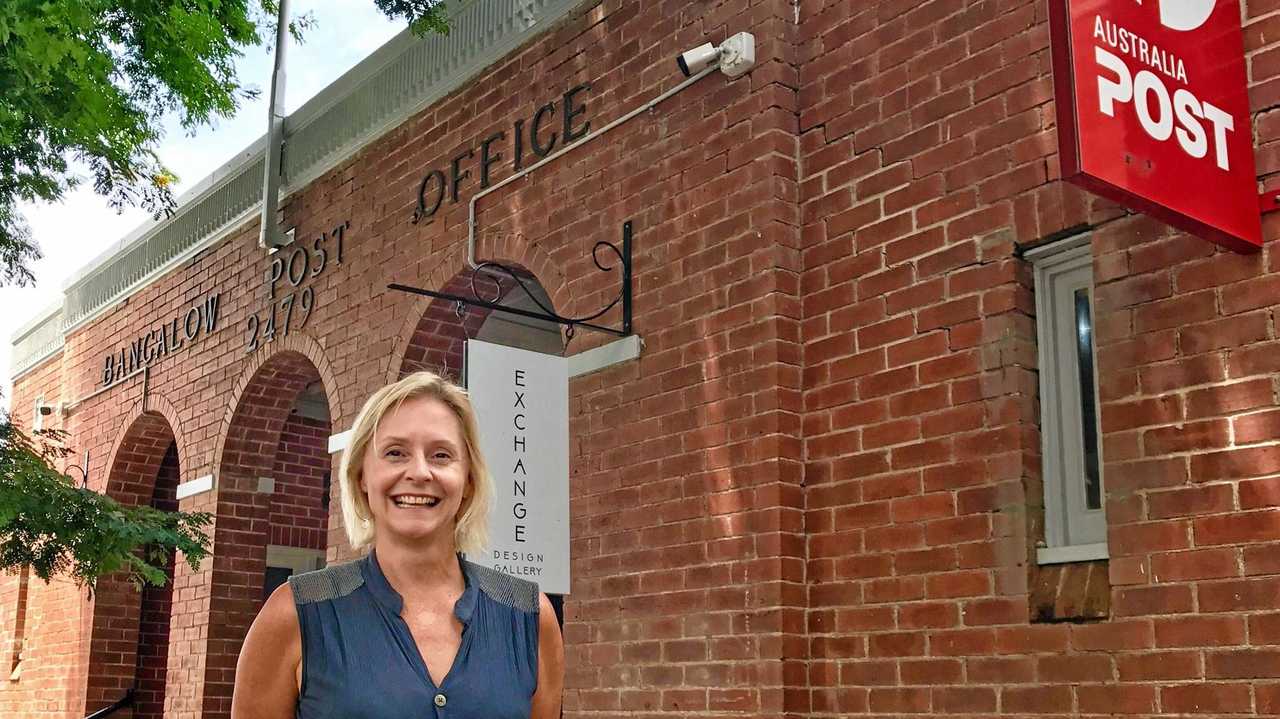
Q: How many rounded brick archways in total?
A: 3